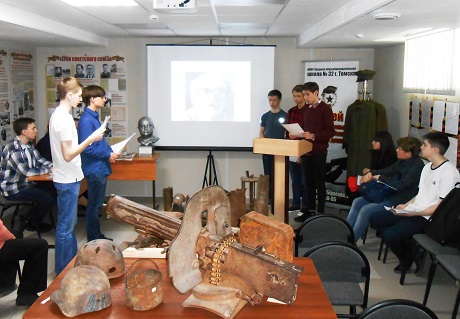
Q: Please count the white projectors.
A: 1